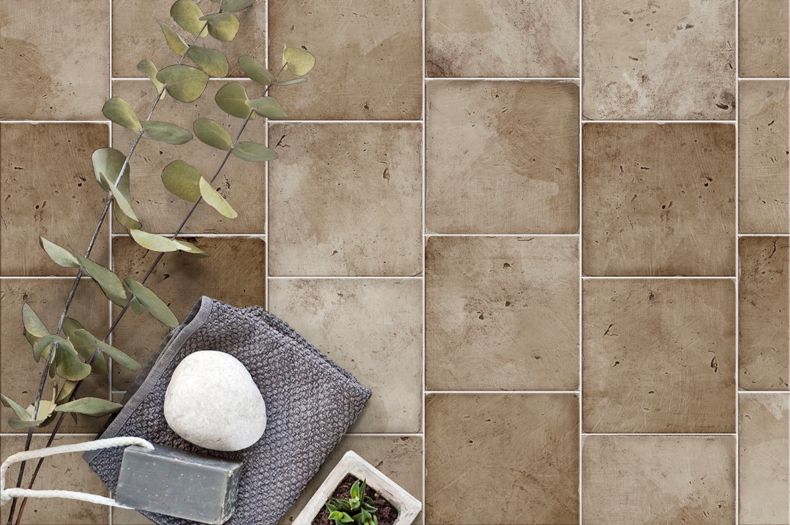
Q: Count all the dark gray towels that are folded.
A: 1